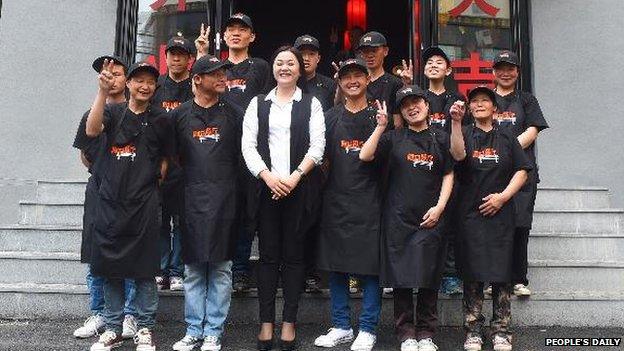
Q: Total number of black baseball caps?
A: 12